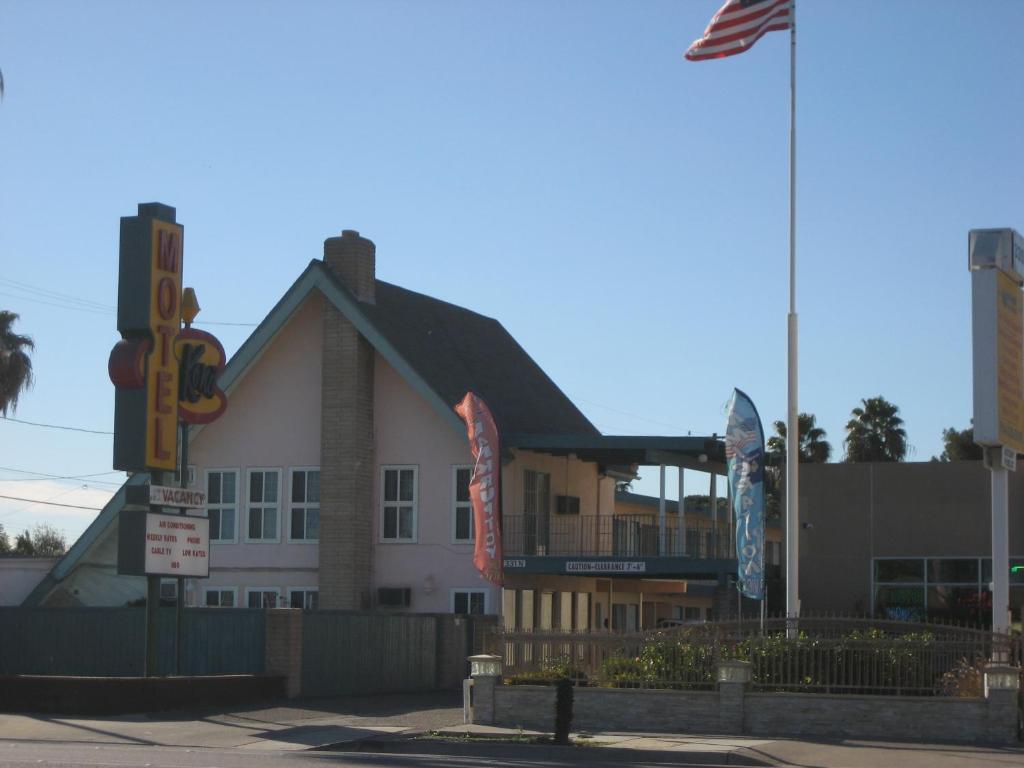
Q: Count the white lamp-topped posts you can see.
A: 3